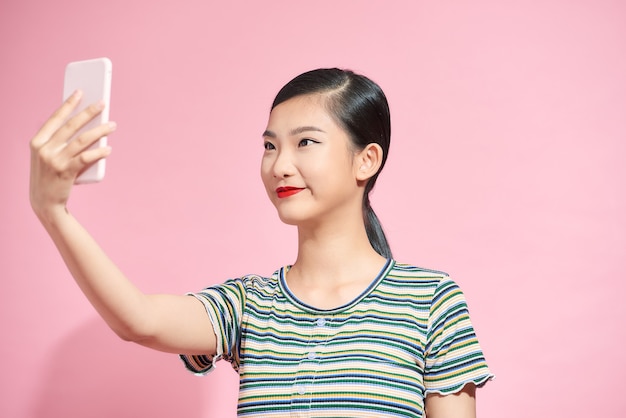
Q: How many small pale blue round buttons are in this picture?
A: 3